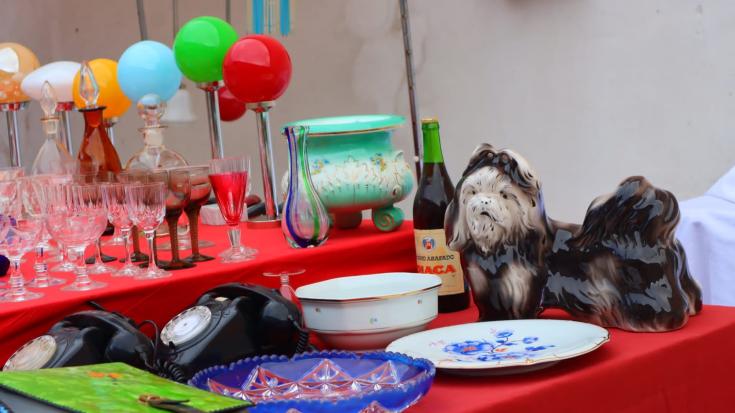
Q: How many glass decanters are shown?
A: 3